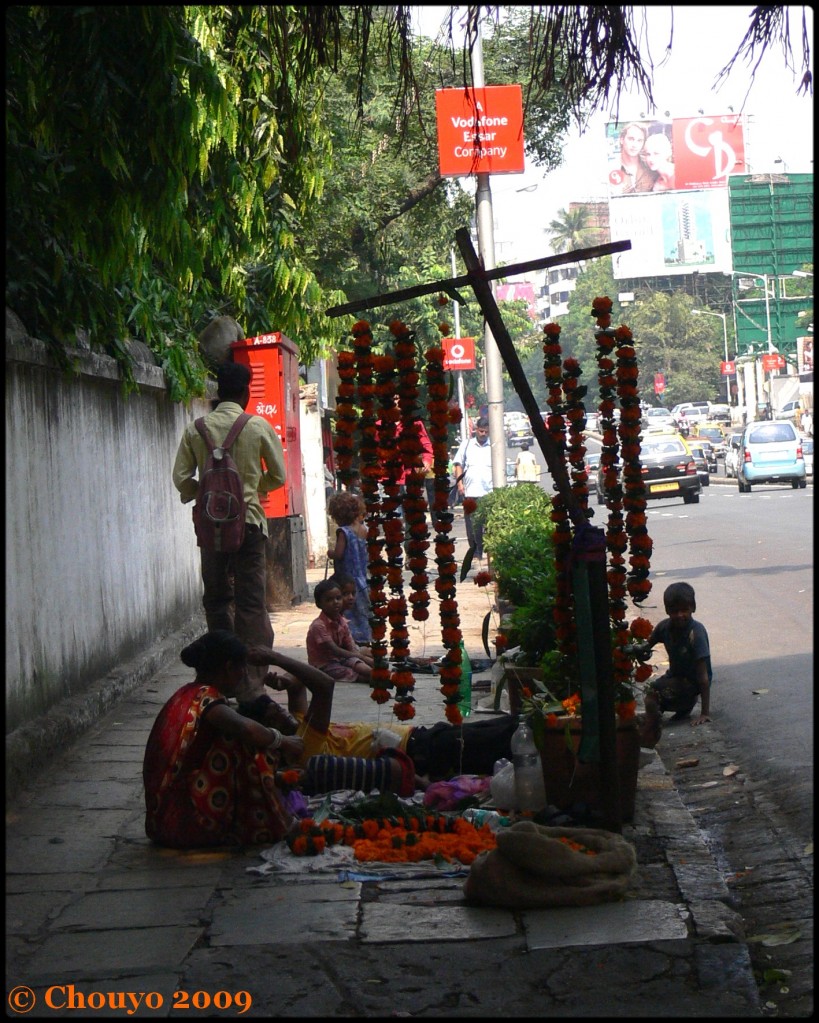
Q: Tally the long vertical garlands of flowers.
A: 9